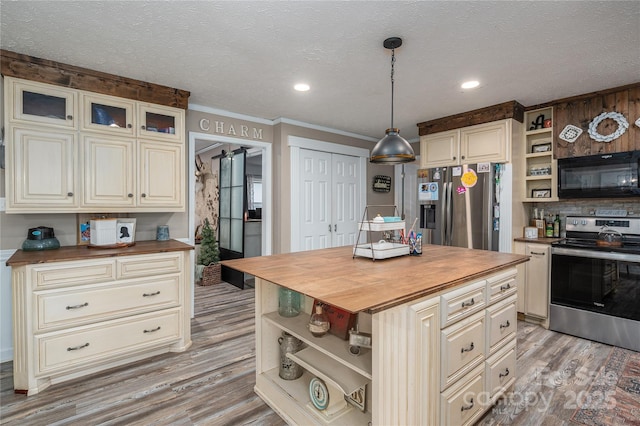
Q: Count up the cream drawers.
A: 10